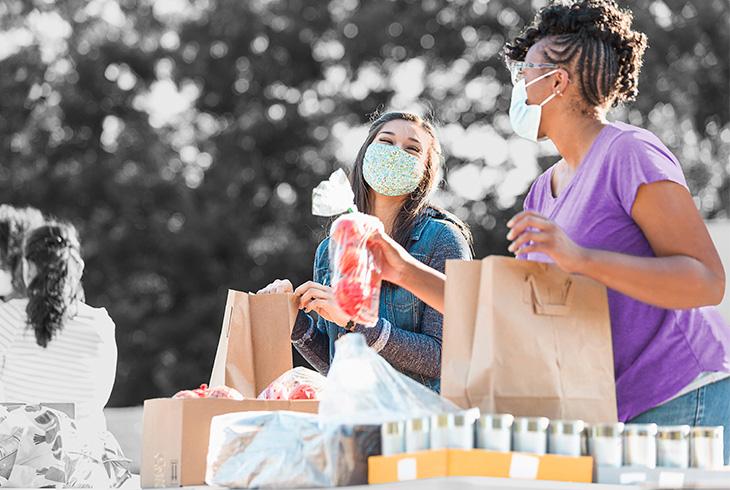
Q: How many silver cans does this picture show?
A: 10